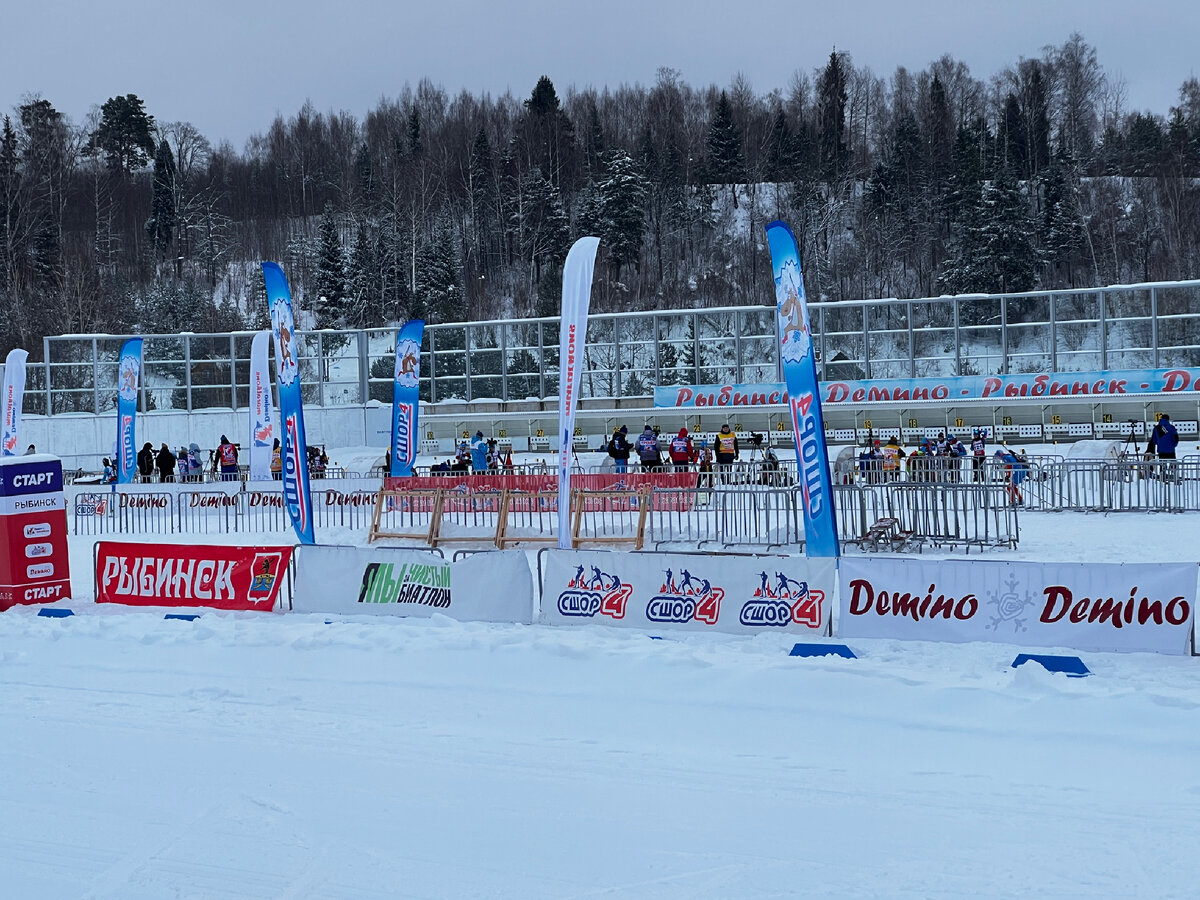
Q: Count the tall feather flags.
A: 7